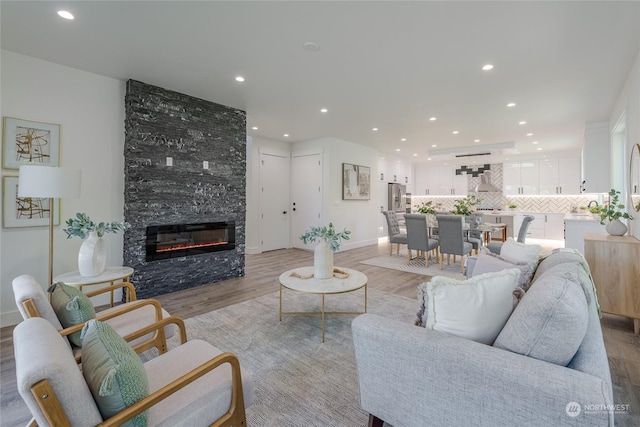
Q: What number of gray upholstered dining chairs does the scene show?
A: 6